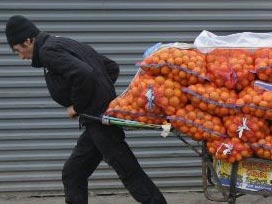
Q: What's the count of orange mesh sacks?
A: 11